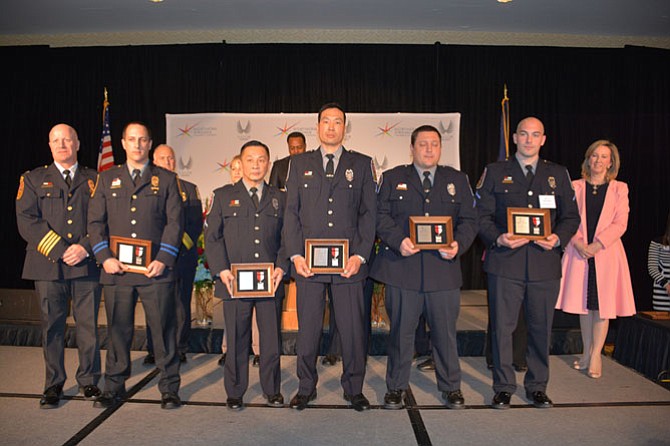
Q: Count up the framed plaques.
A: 5